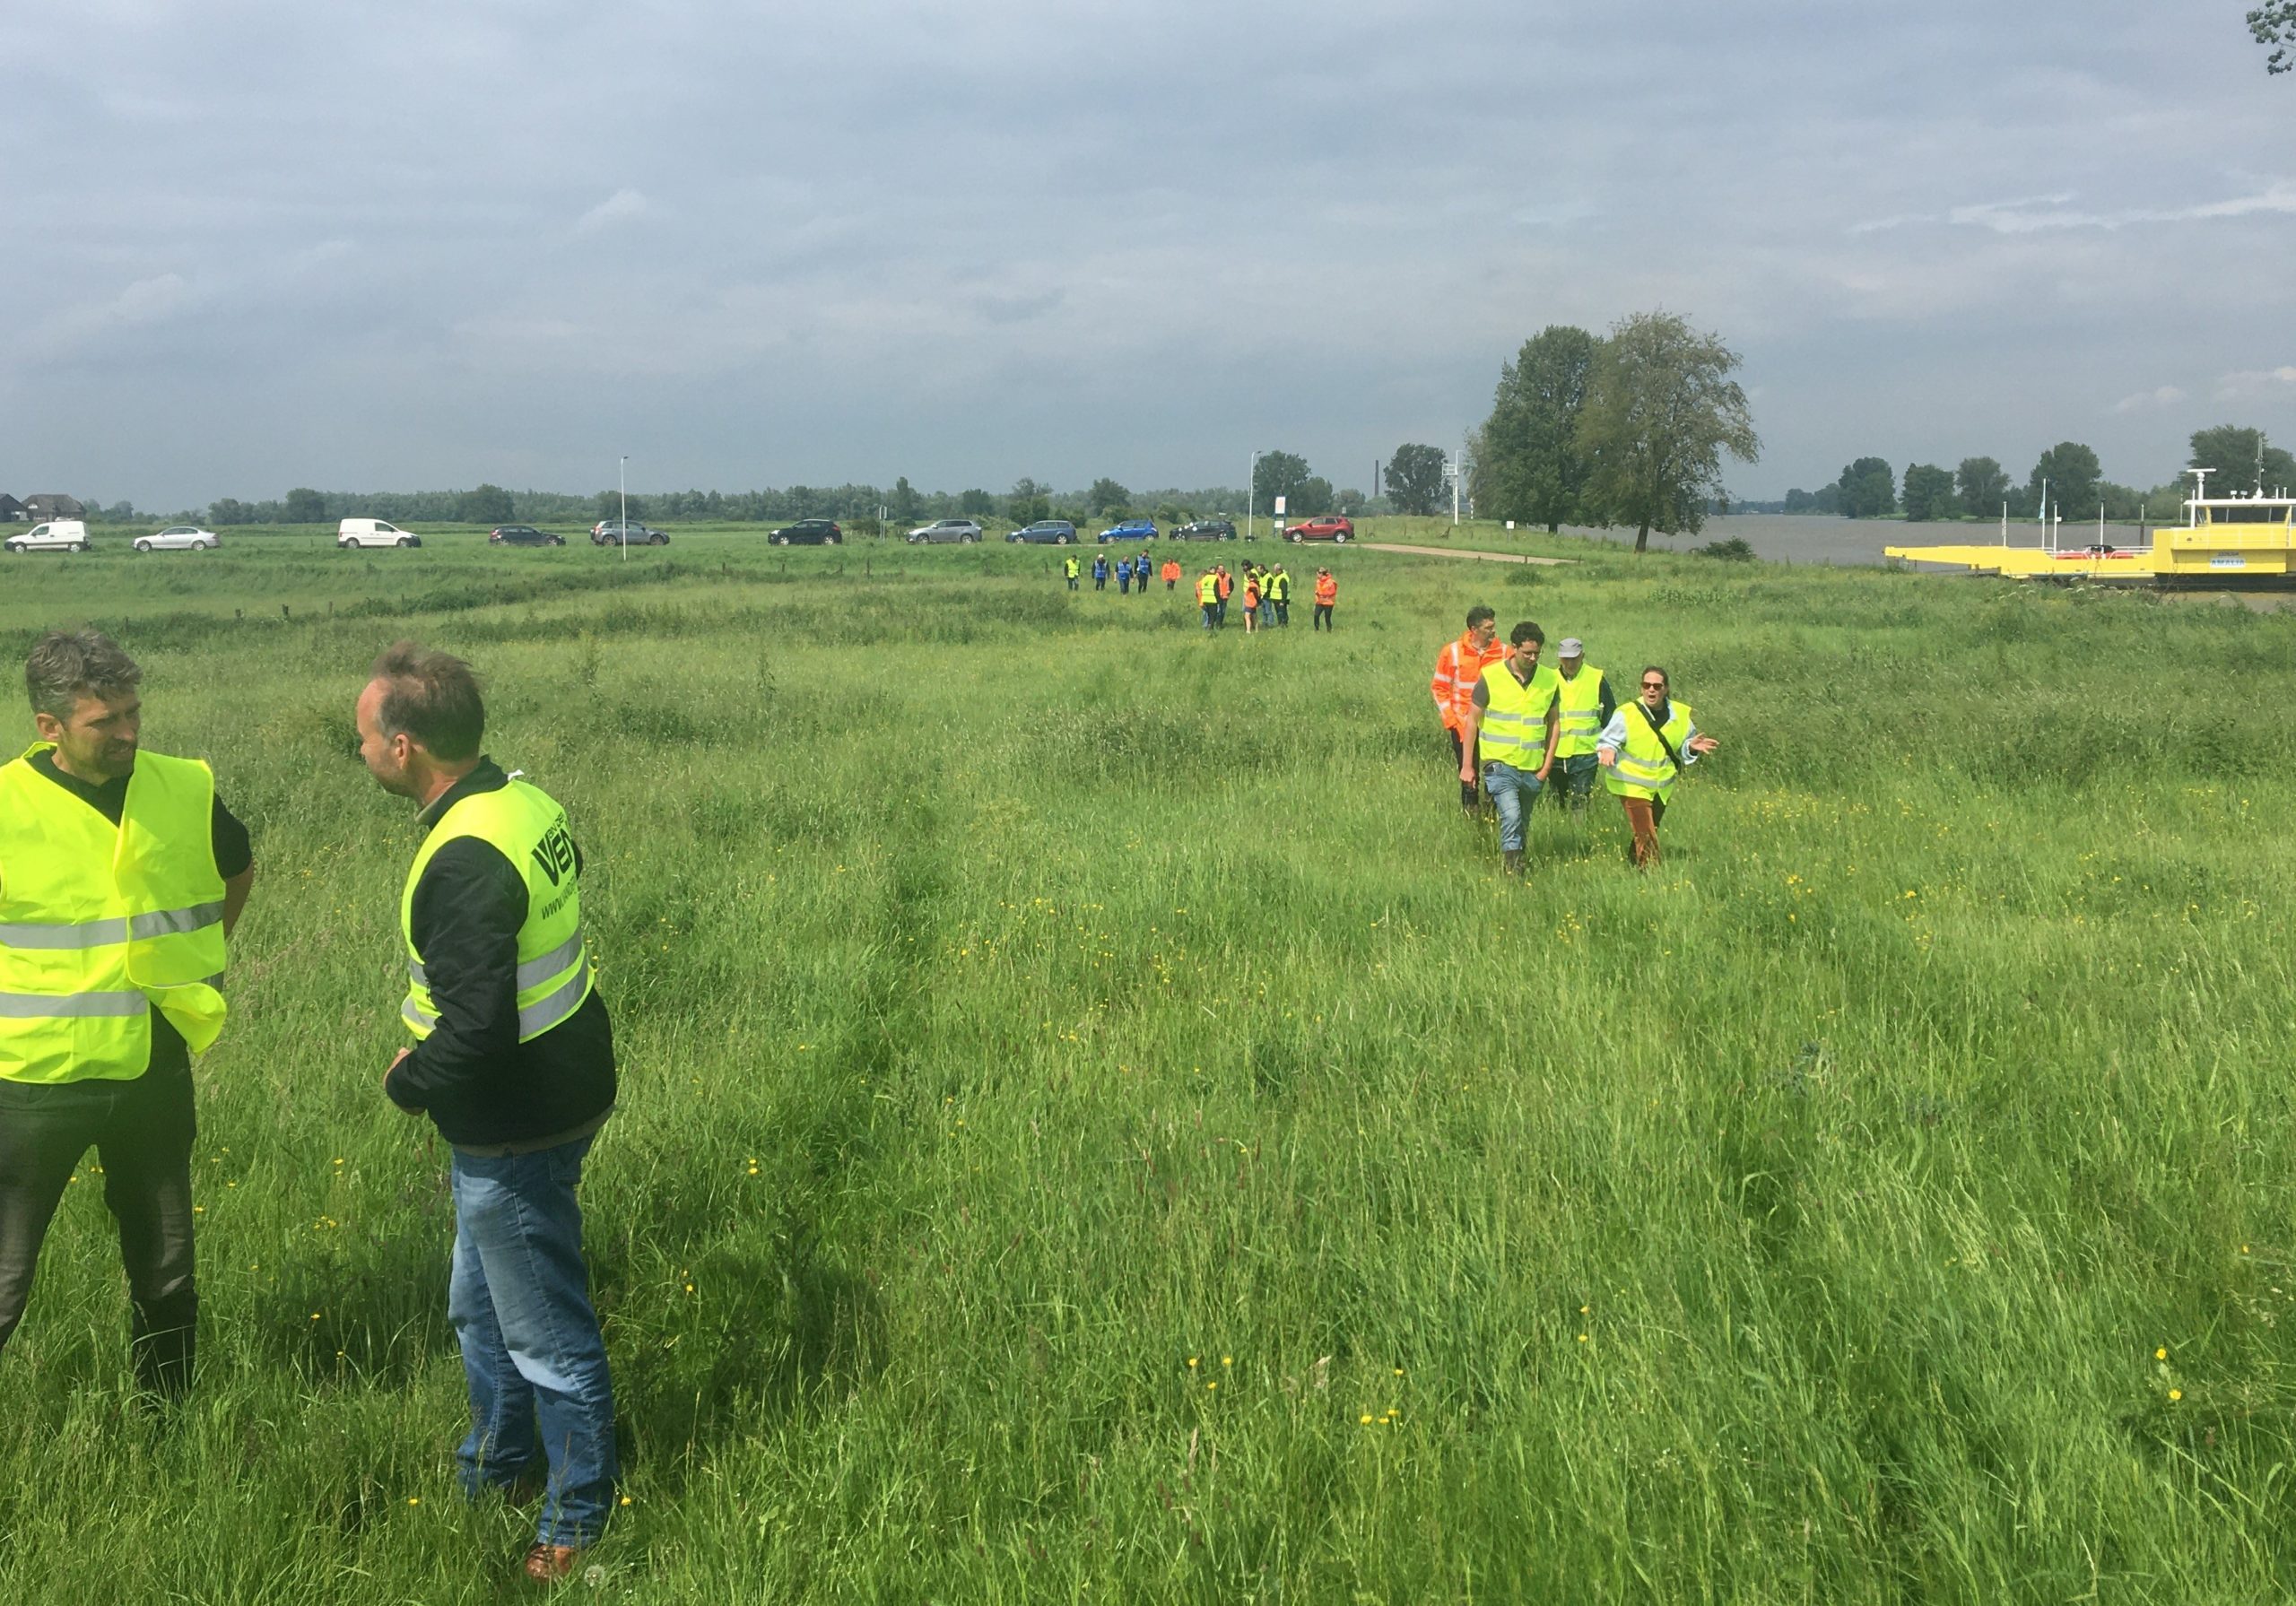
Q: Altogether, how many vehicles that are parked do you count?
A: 11